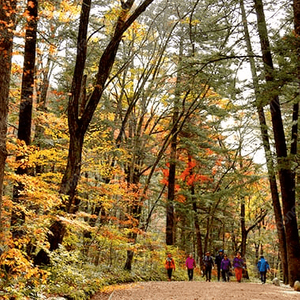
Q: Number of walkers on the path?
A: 7